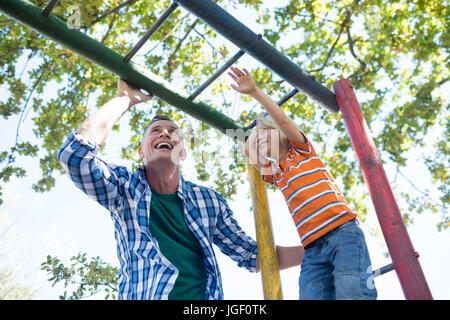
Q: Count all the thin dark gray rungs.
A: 5